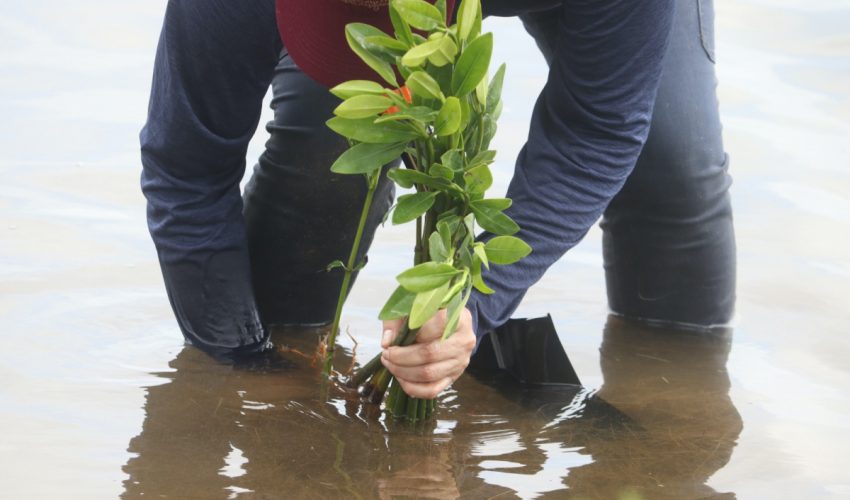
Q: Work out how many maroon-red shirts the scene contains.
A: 0